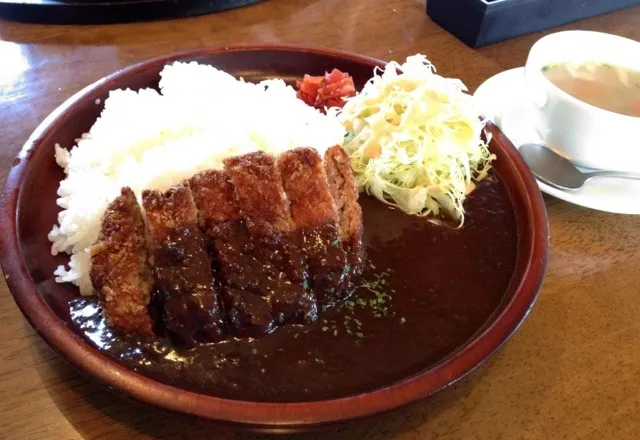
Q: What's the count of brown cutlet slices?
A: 6